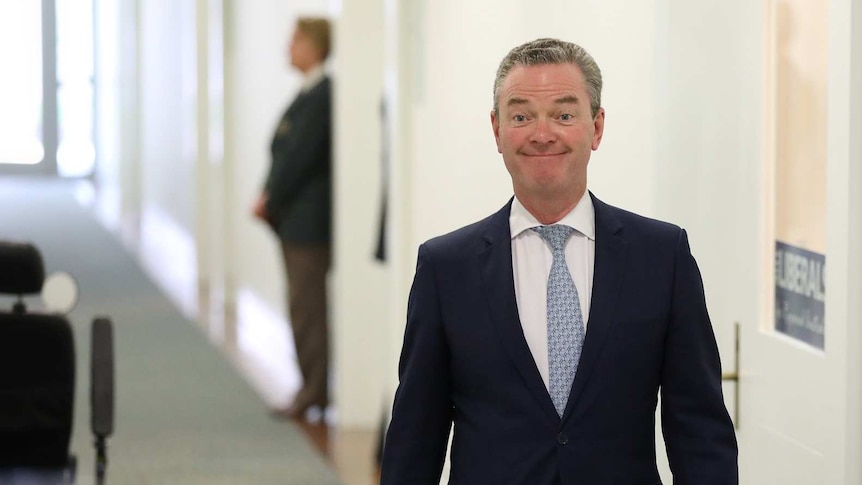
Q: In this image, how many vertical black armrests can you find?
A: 1